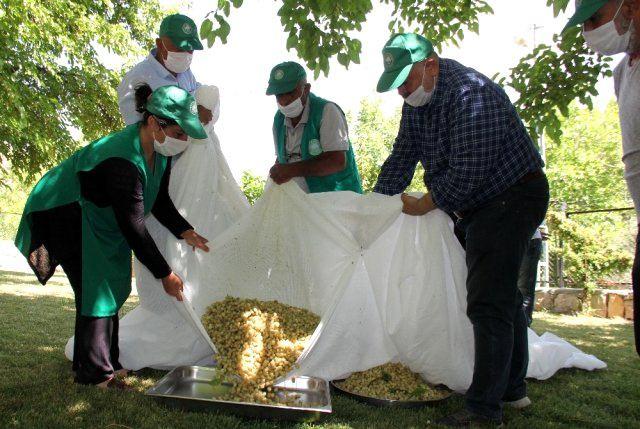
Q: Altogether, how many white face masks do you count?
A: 5